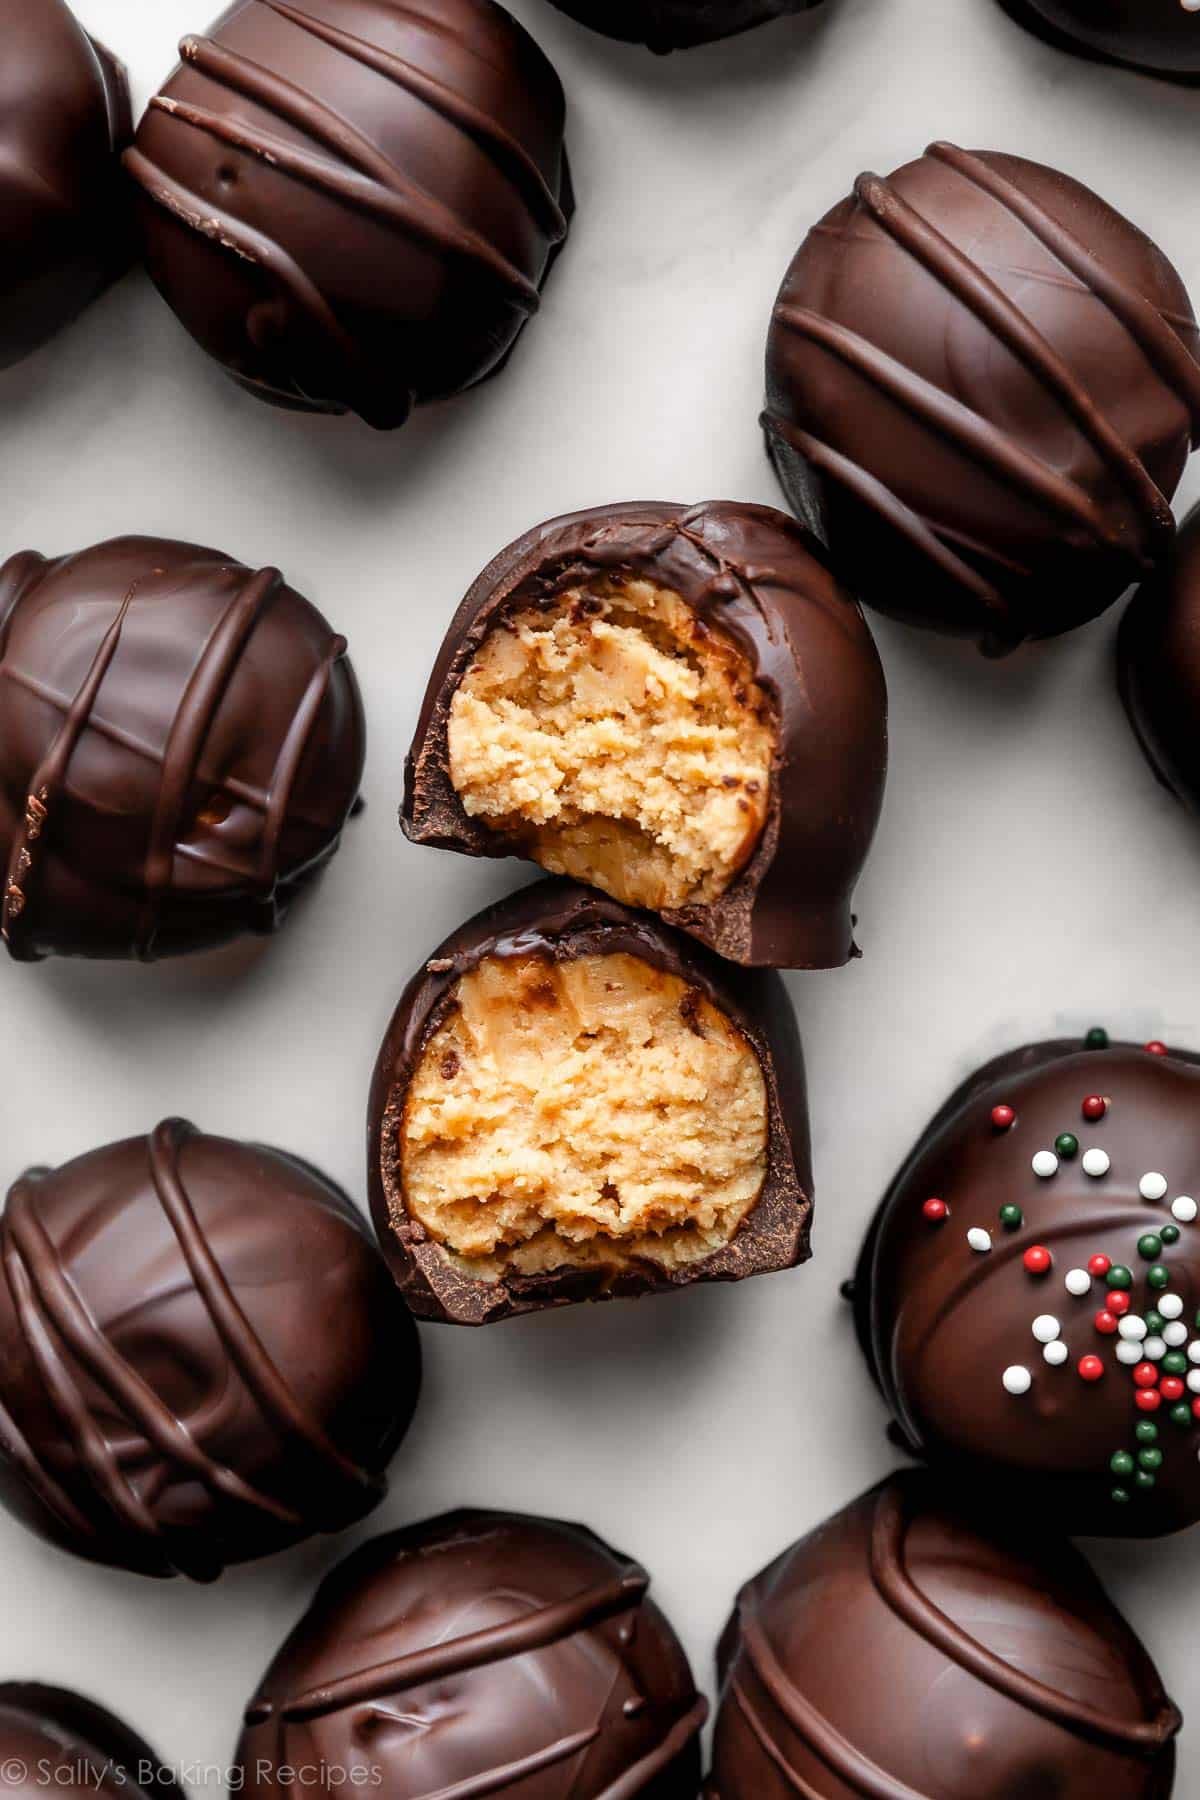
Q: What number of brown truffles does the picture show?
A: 14